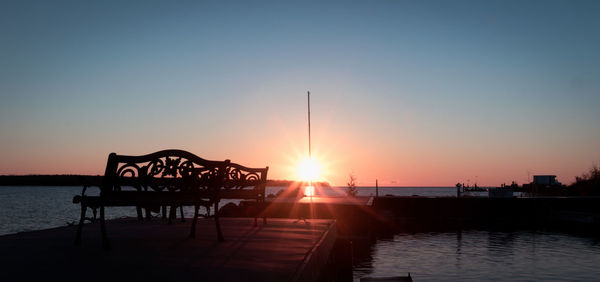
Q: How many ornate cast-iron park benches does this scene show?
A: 2